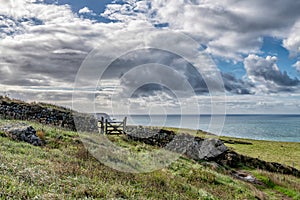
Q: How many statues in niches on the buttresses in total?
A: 0